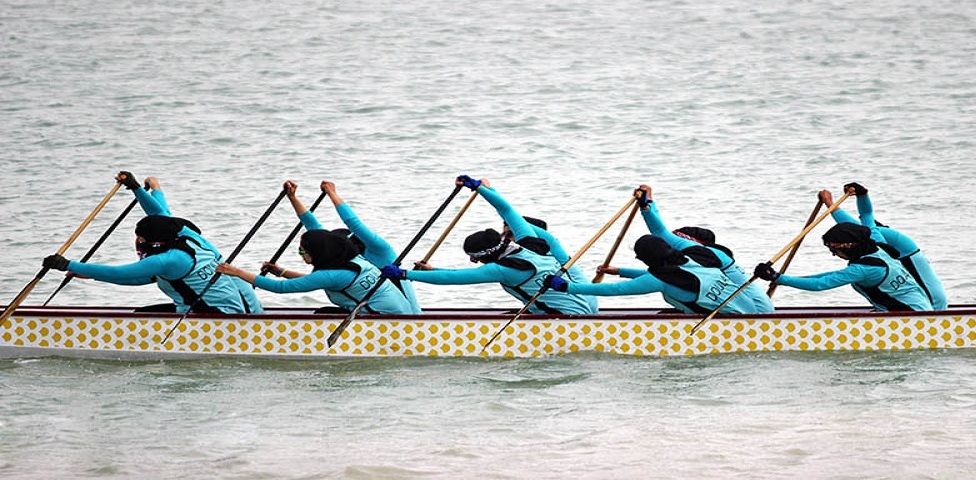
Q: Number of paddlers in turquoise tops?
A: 10